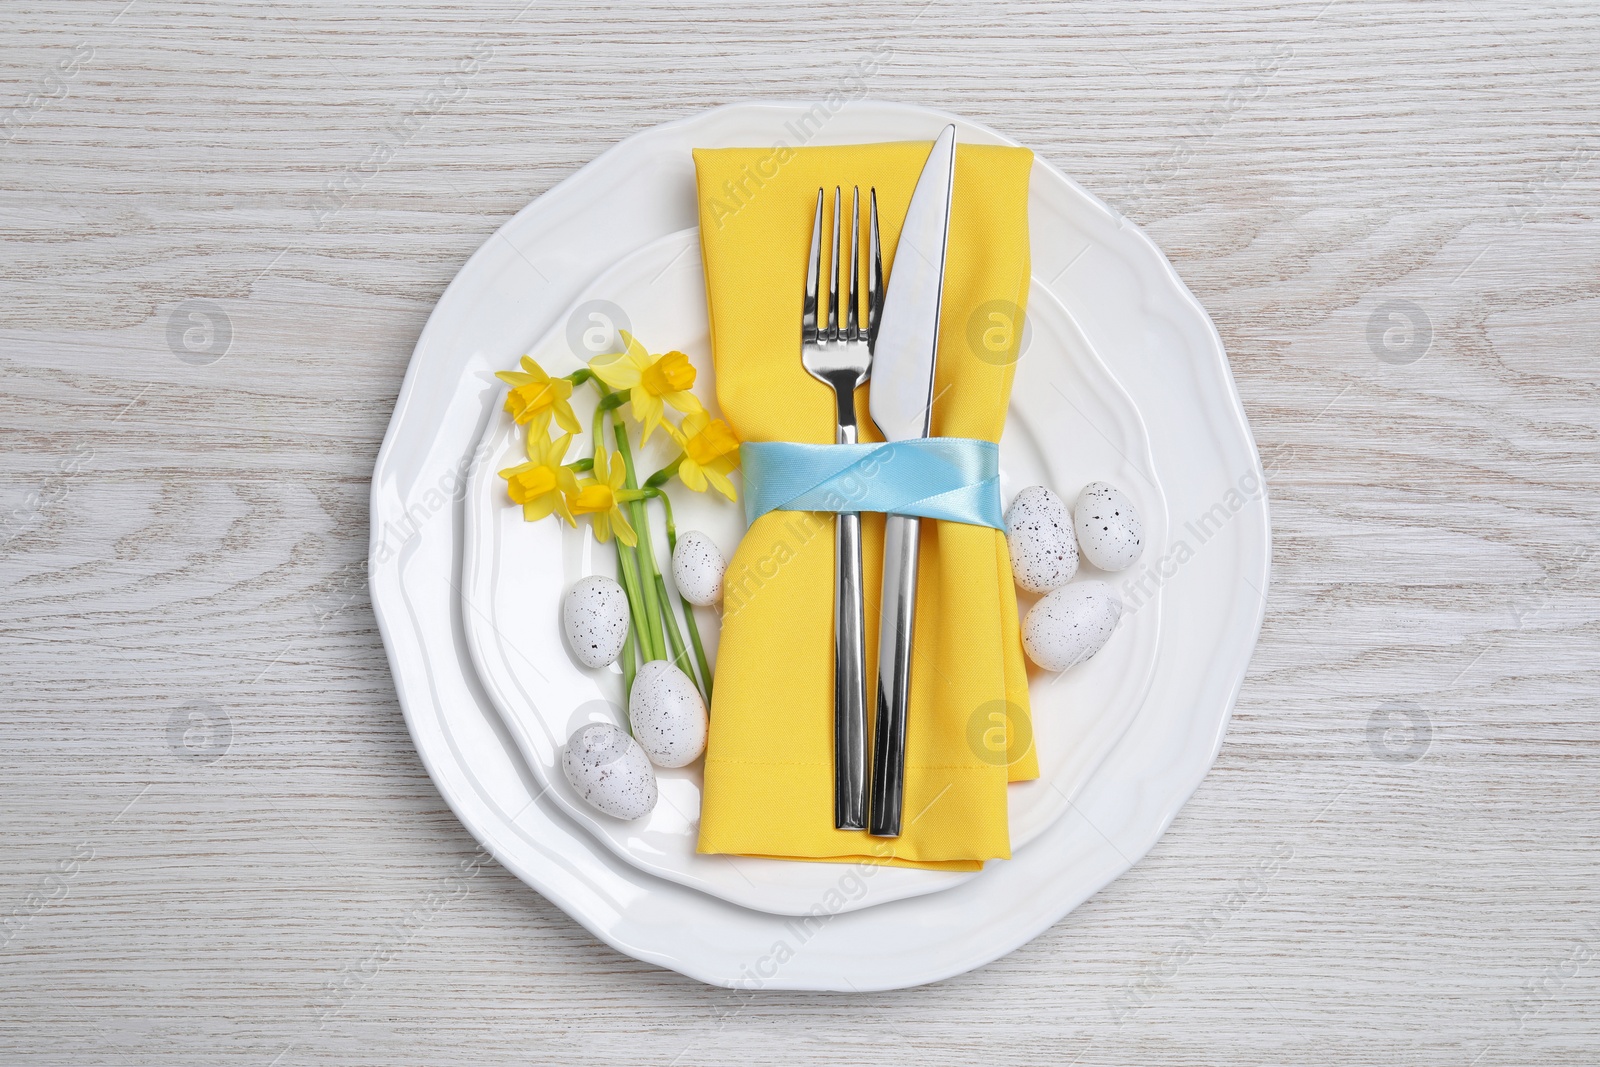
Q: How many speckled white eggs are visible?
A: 7